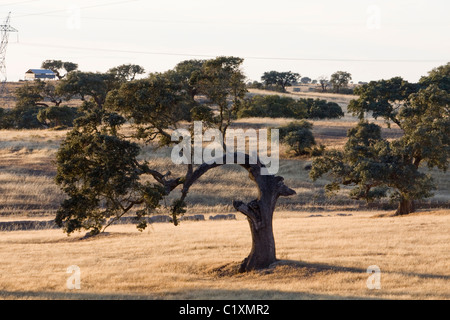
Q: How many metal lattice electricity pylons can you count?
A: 1